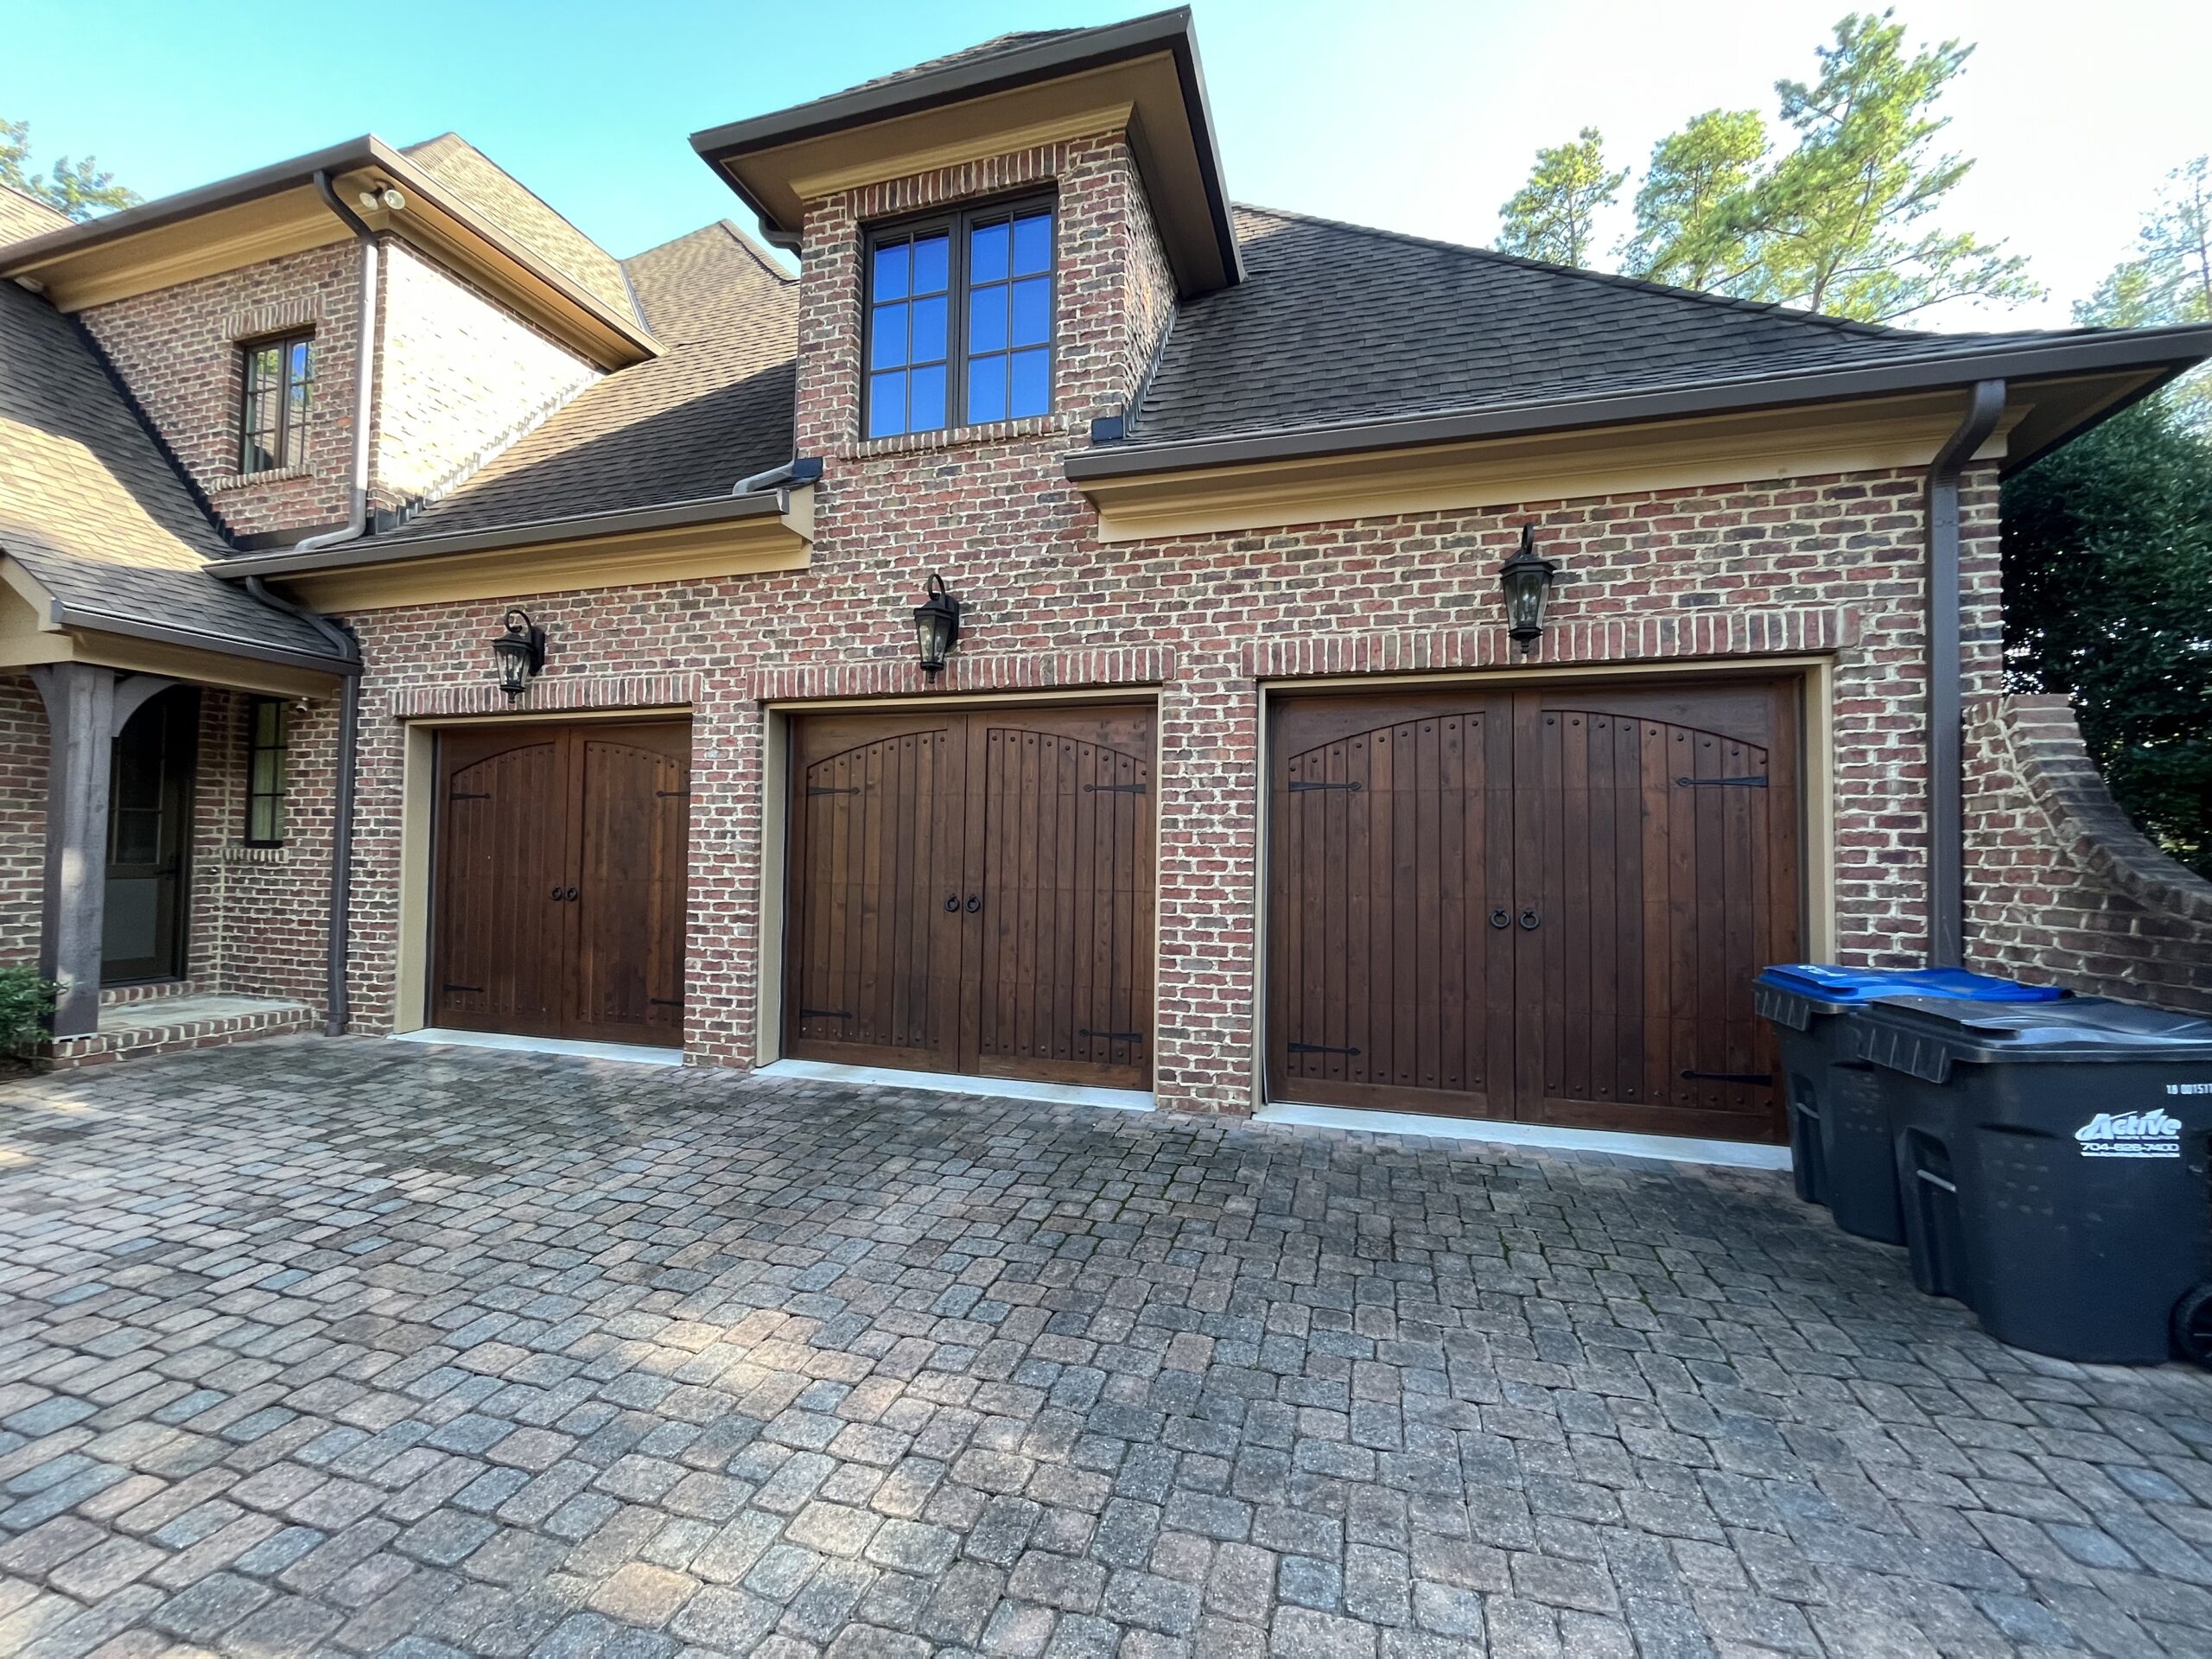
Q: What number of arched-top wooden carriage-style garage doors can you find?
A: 3